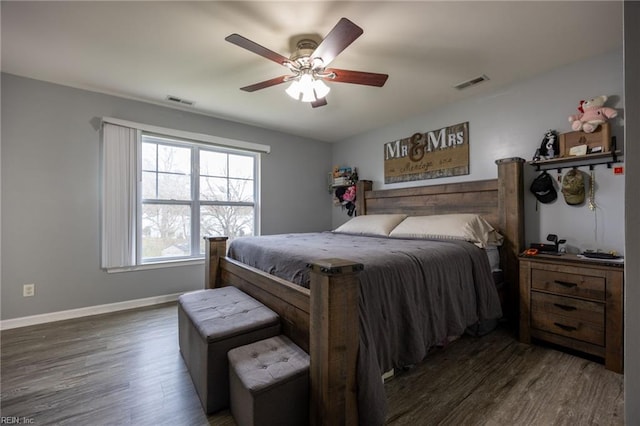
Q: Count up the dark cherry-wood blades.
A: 5